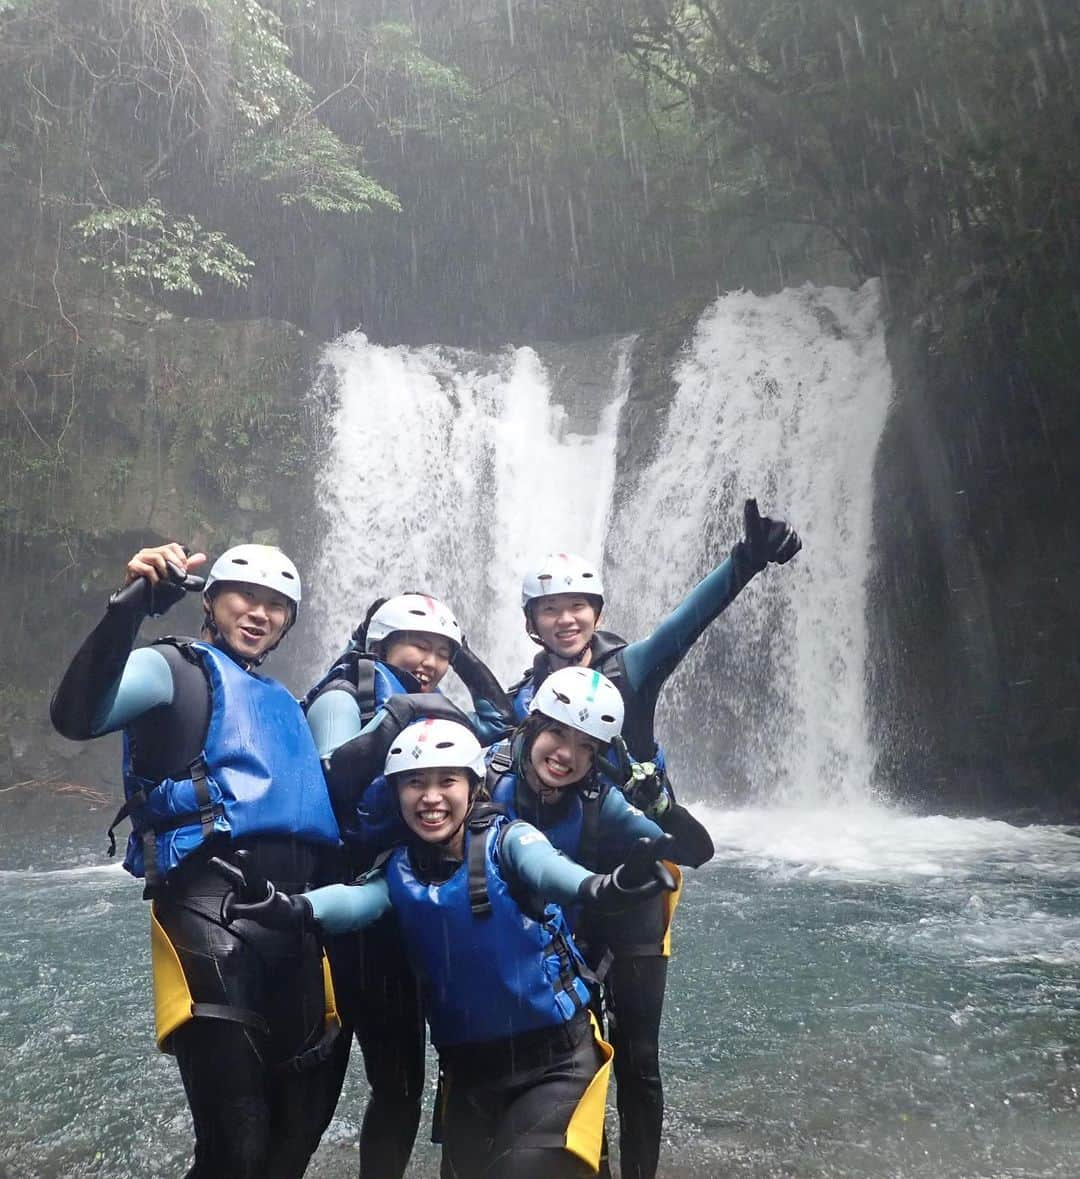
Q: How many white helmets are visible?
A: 5